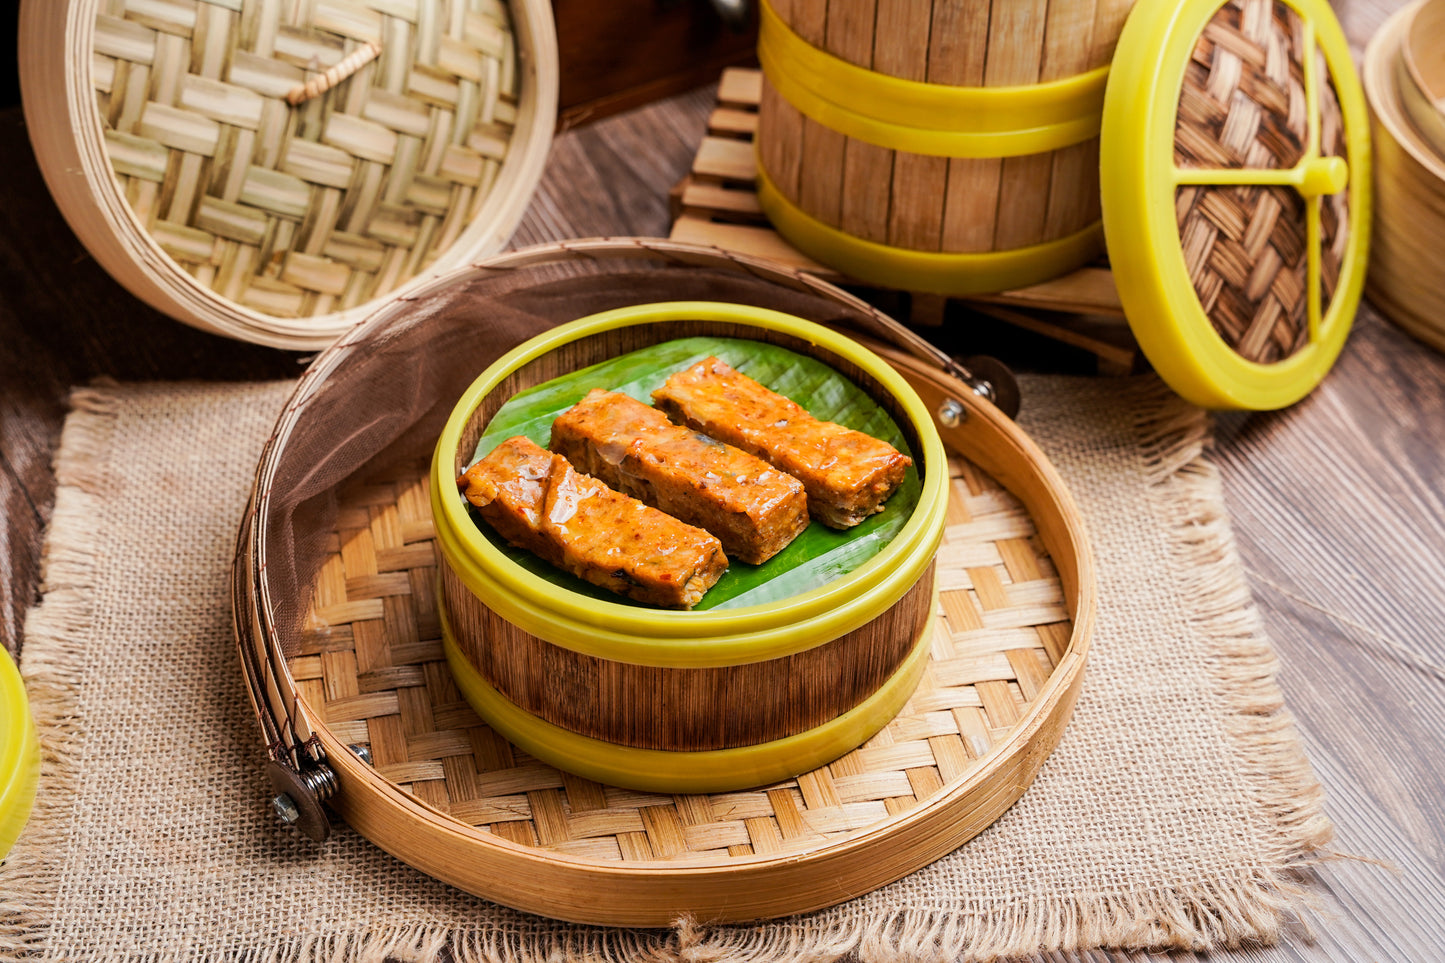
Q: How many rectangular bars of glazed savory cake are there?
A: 3